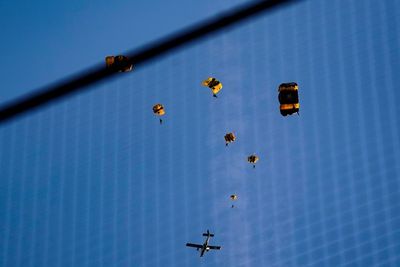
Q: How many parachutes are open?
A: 7